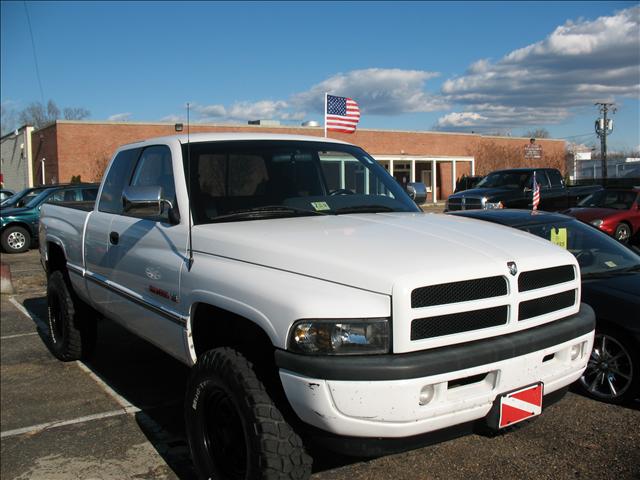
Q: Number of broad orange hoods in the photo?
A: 0